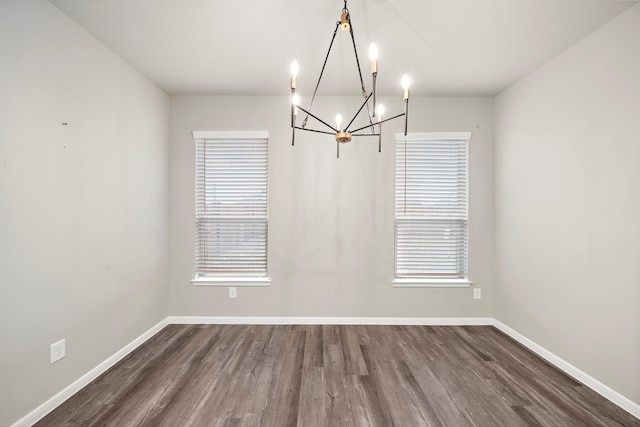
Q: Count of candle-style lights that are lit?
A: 6